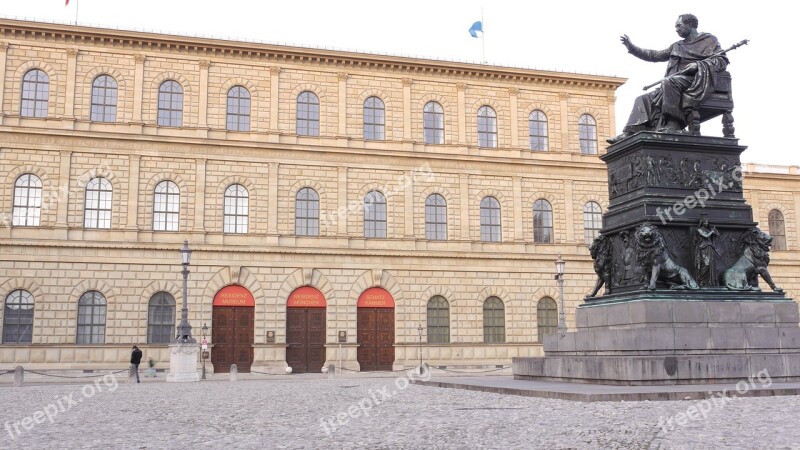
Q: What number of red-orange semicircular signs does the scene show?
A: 3